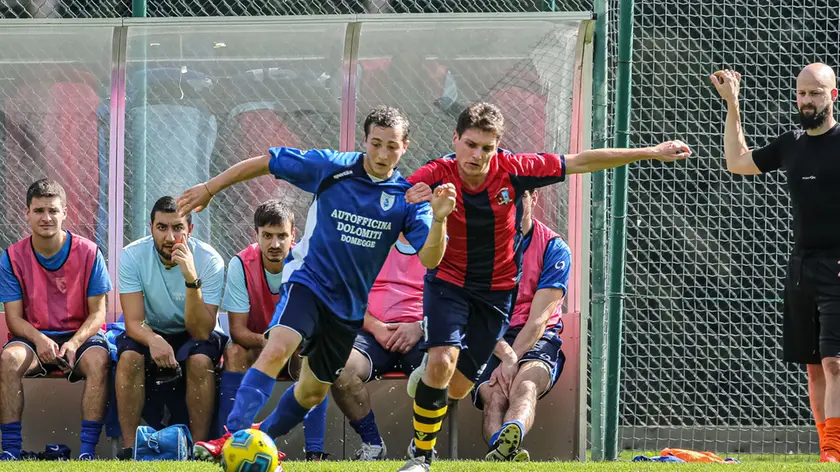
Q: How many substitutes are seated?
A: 5